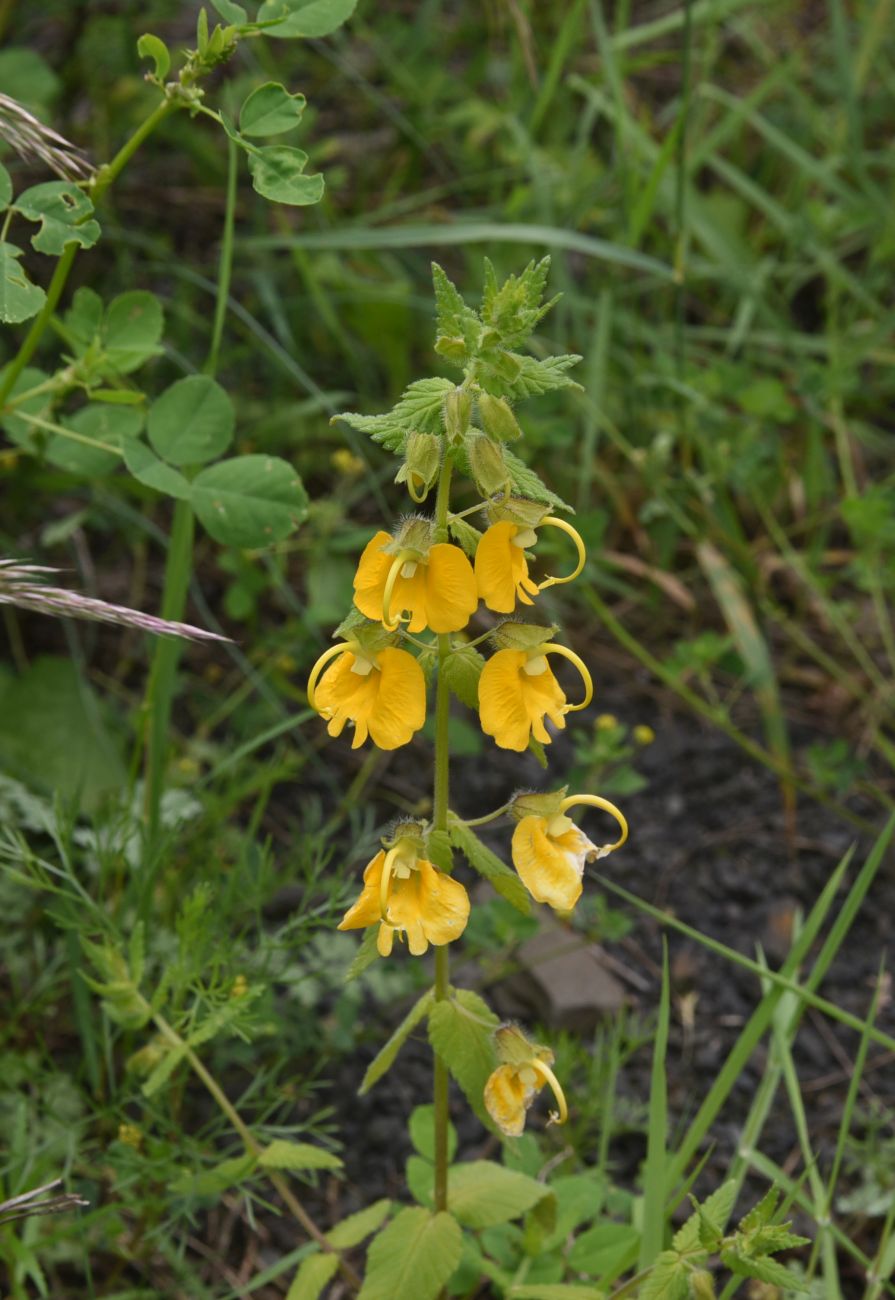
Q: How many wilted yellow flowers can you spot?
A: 2